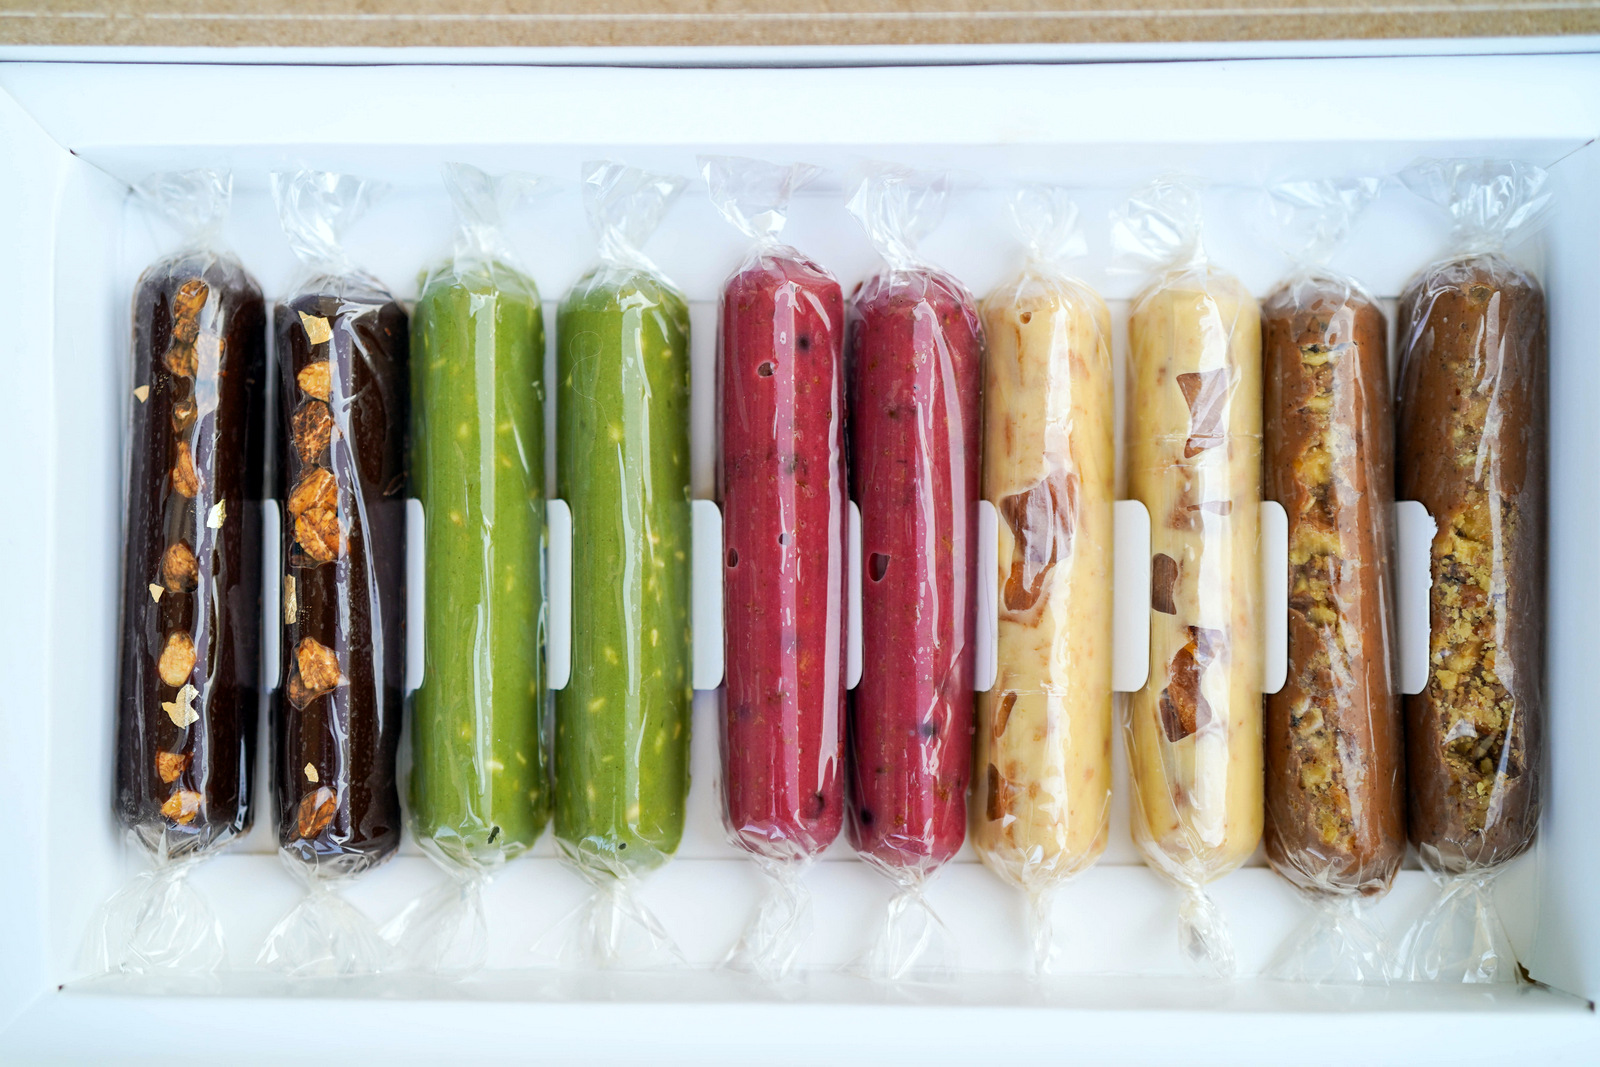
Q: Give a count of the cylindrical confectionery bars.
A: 10